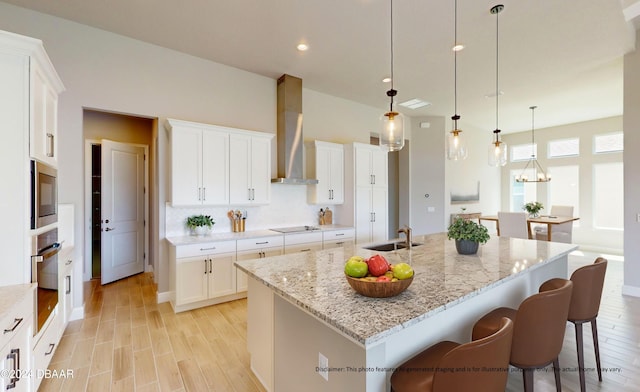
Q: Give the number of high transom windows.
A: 3